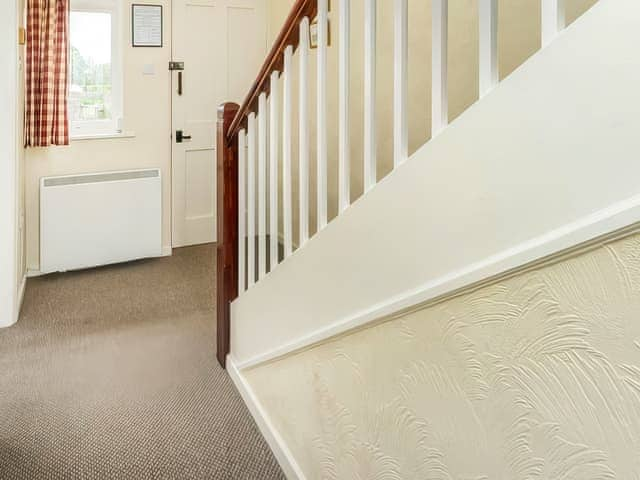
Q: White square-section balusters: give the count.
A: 13